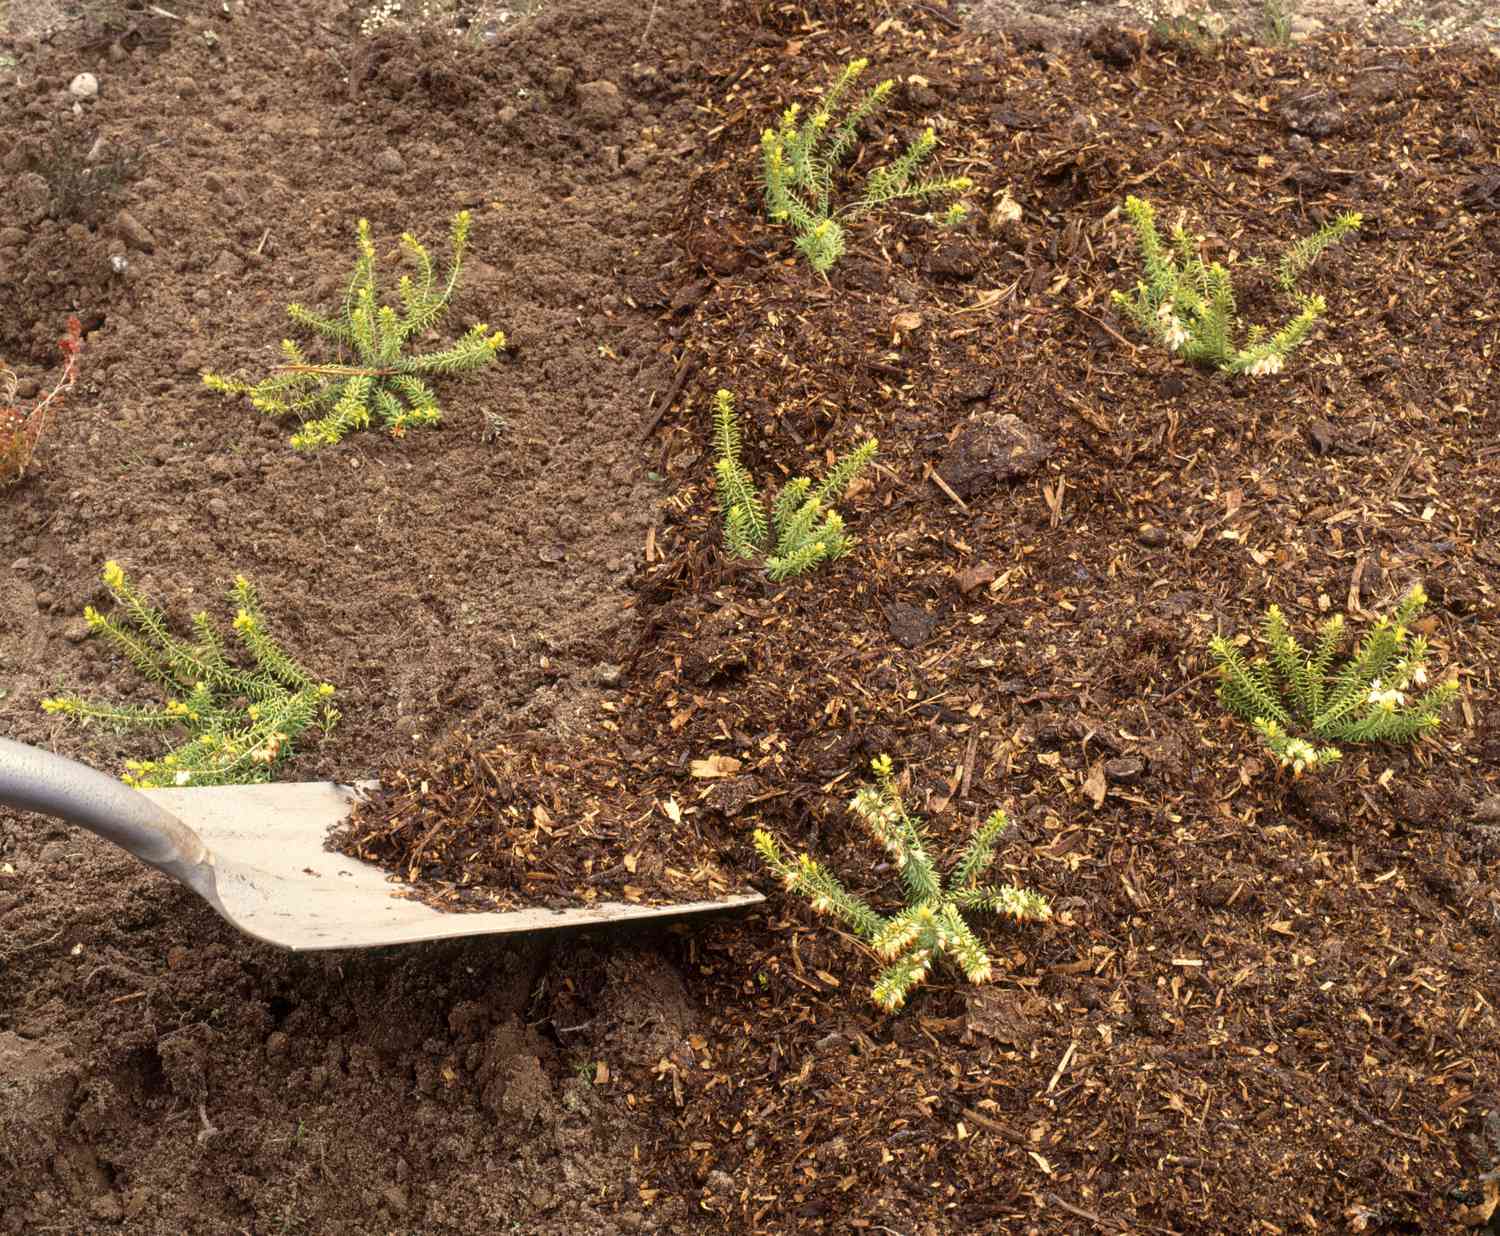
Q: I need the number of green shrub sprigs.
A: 7